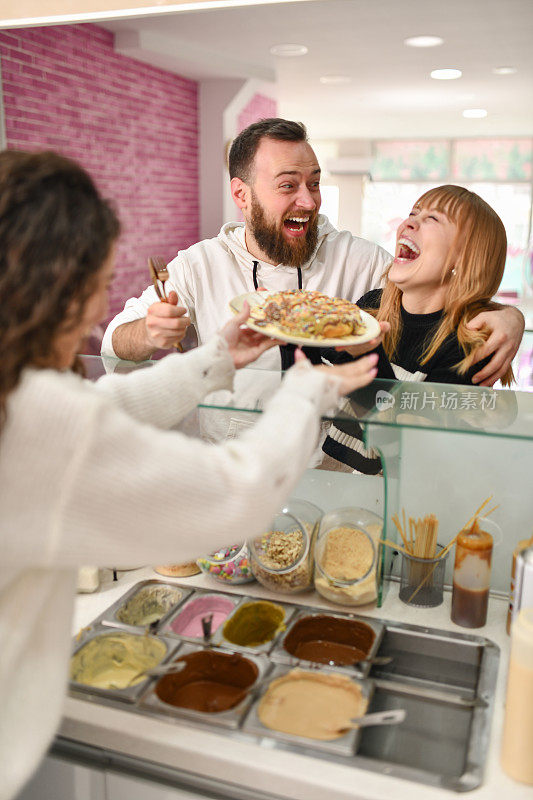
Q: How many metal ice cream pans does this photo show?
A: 7